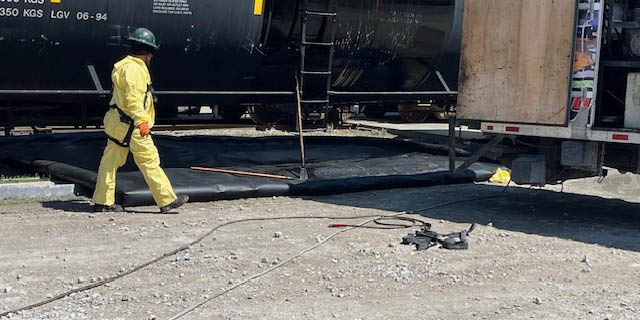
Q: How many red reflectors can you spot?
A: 3